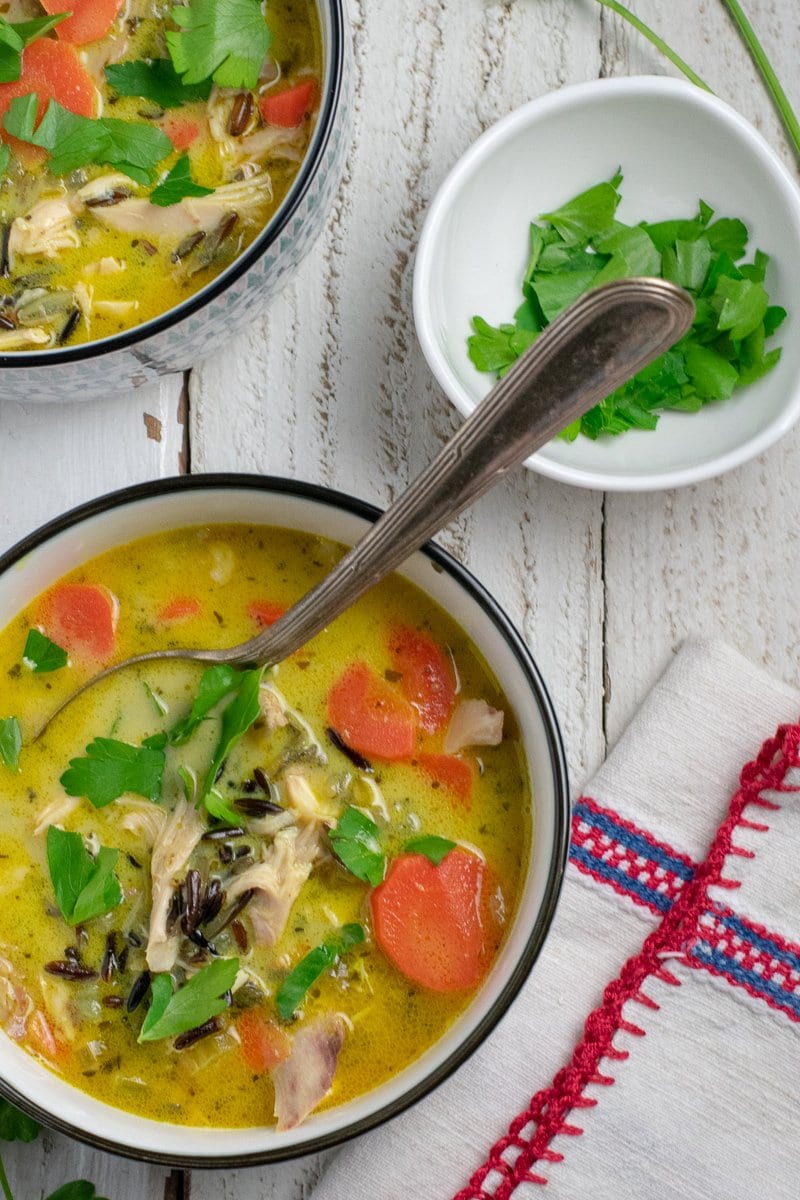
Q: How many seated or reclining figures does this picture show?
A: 0